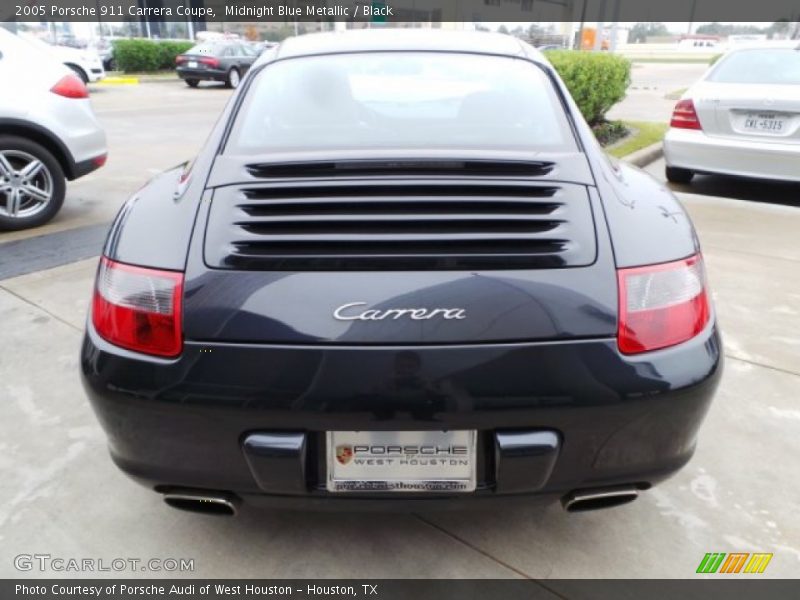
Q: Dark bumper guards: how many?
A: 2